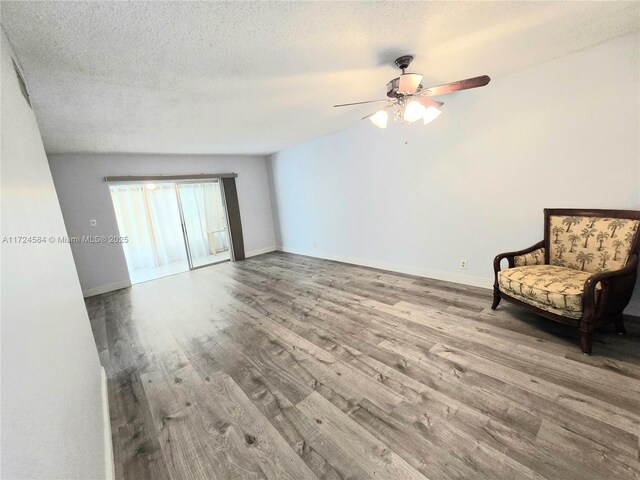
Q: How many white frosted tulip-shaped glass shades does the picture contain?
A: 3